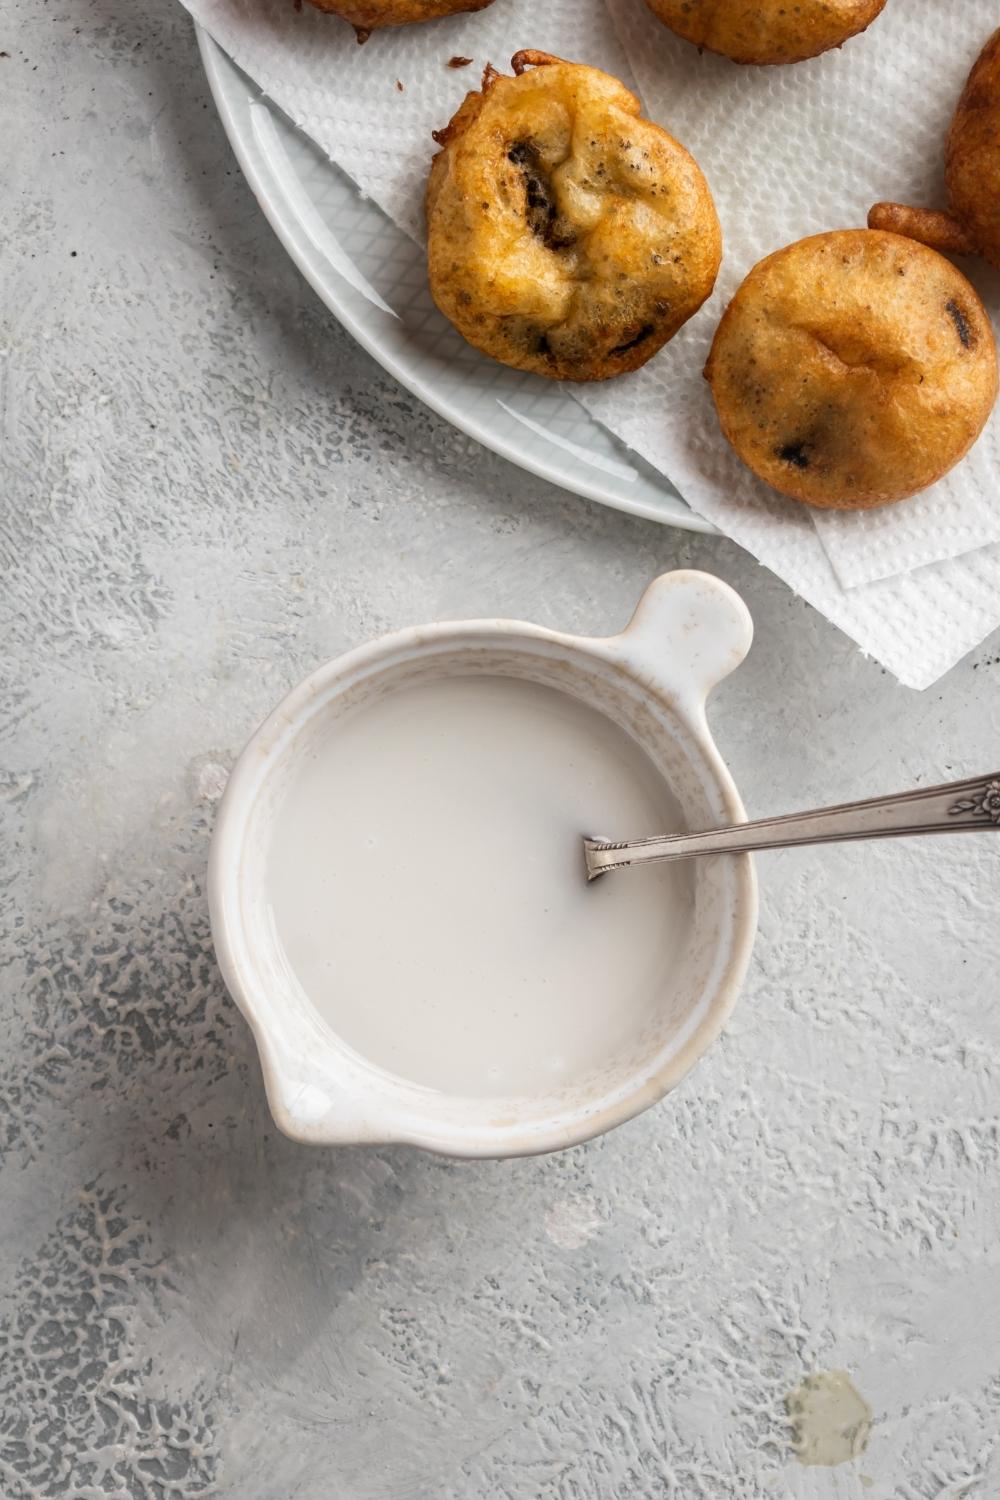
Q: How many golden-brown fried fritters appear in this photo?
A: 5